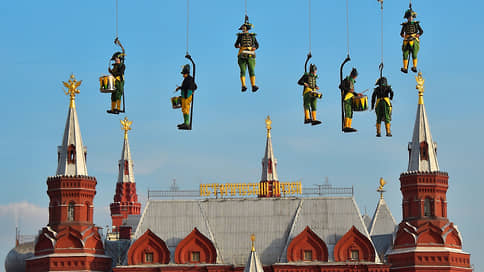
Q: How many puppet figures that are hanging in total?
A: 7